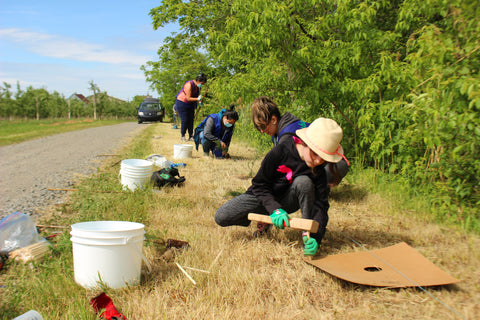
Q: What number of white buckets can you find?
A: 3